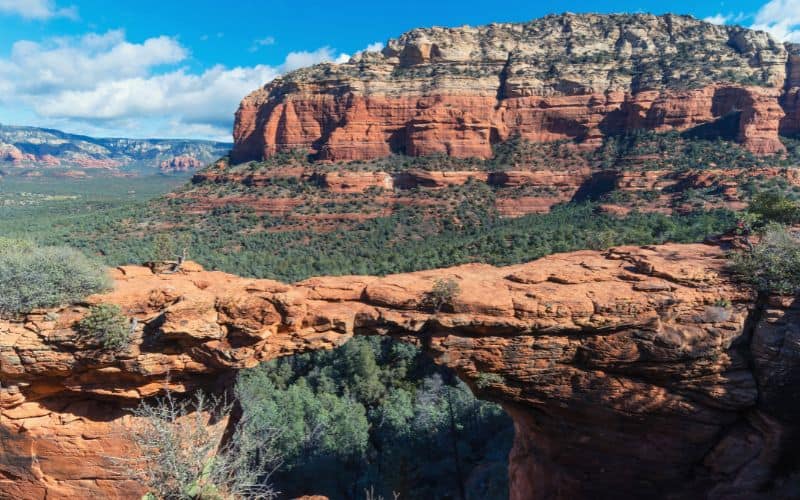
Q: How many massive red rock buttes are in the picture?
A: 1